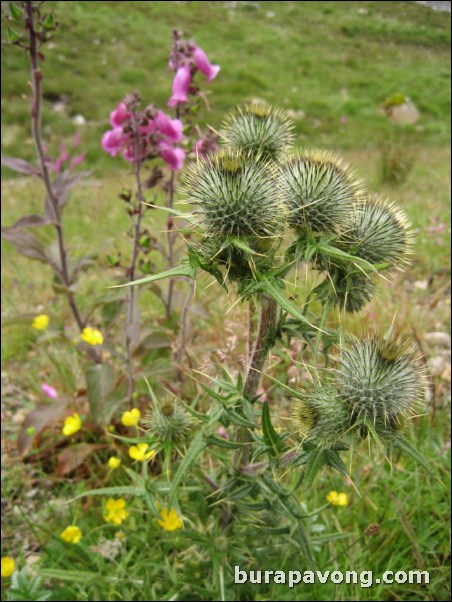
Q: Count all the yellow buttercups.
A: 11